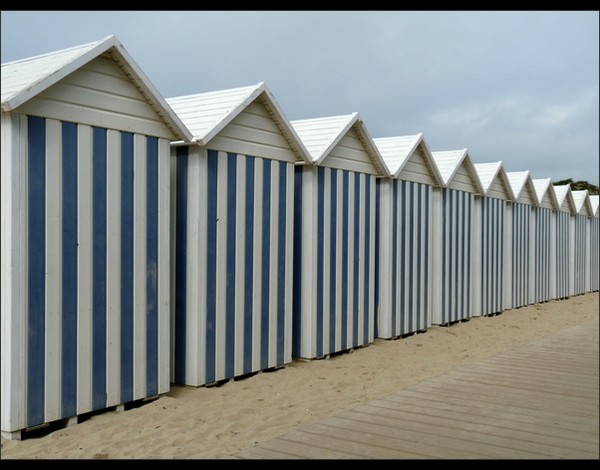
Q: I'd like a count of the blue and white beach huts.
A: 11